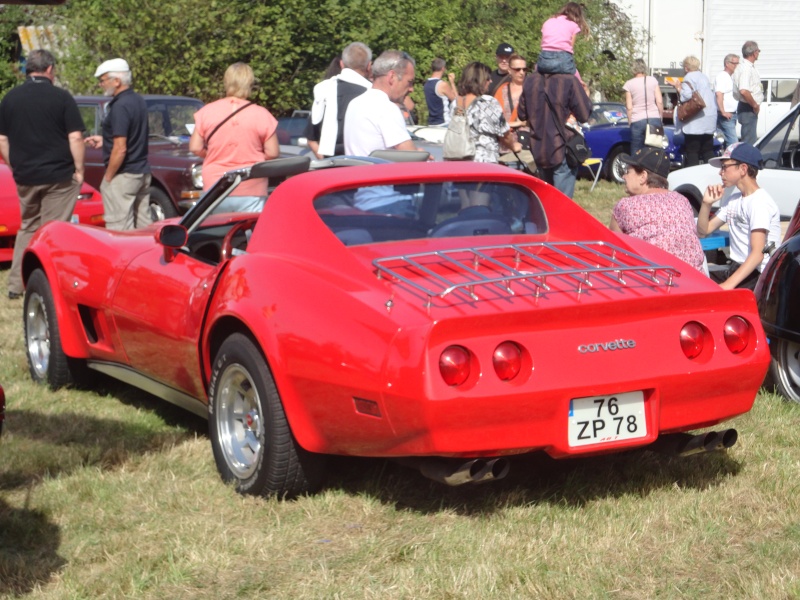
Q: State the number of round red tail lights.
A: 4